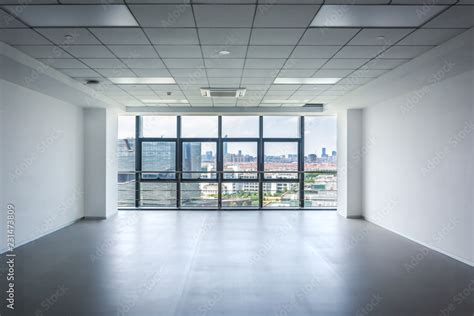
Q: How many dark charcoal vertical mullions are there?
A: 5